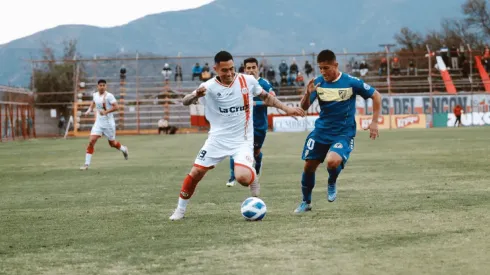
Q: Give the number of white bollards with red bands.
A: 0